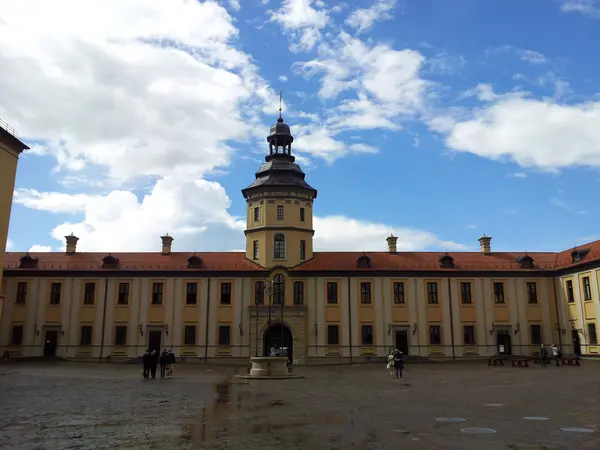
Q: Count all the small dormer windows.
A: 7